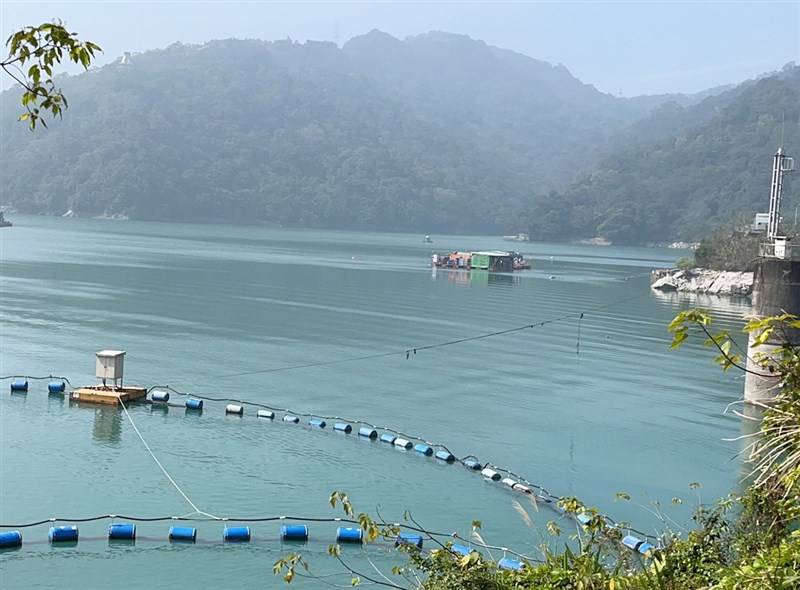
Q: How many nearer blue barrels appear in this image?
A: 10